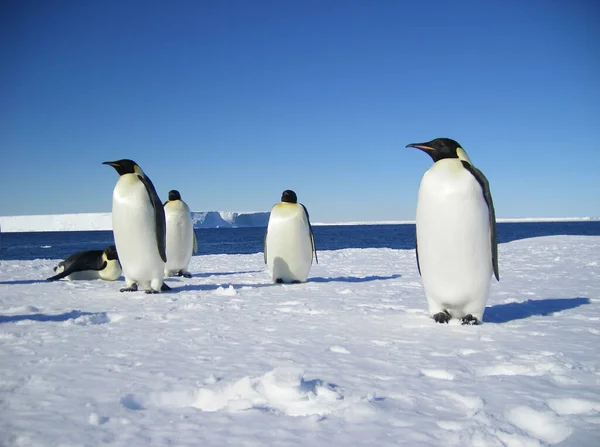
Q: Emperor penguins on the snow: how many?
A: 5